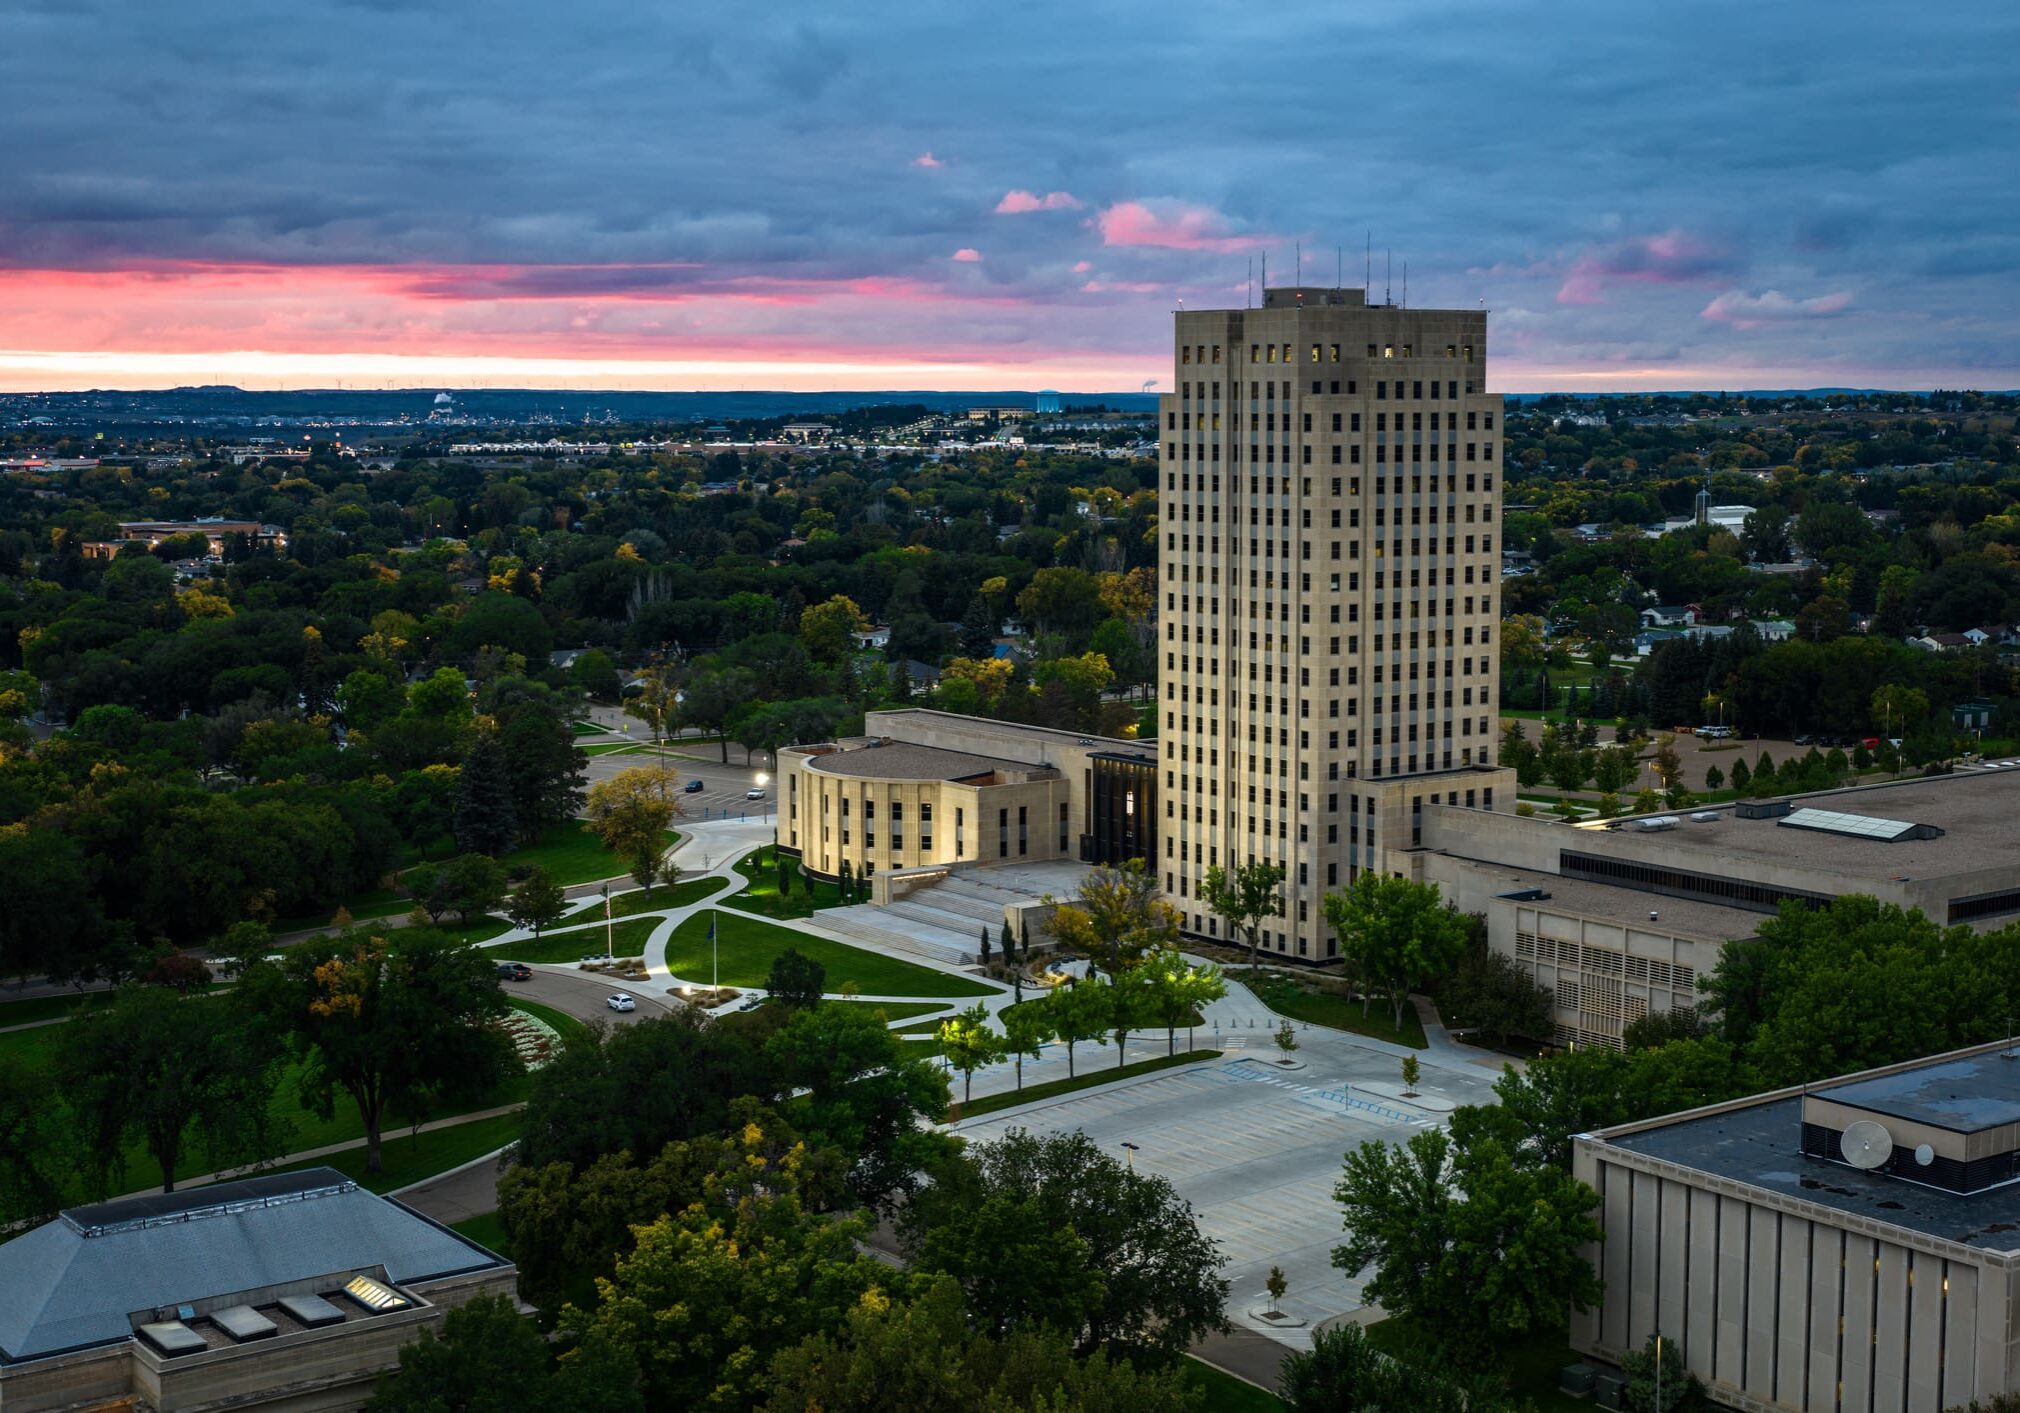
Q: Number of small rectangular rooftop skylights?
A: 4